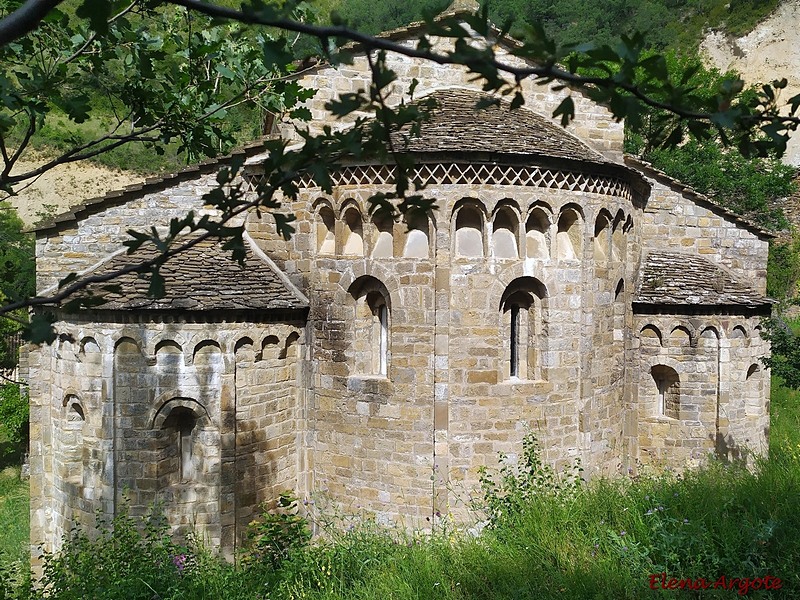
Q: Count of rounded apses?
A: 3